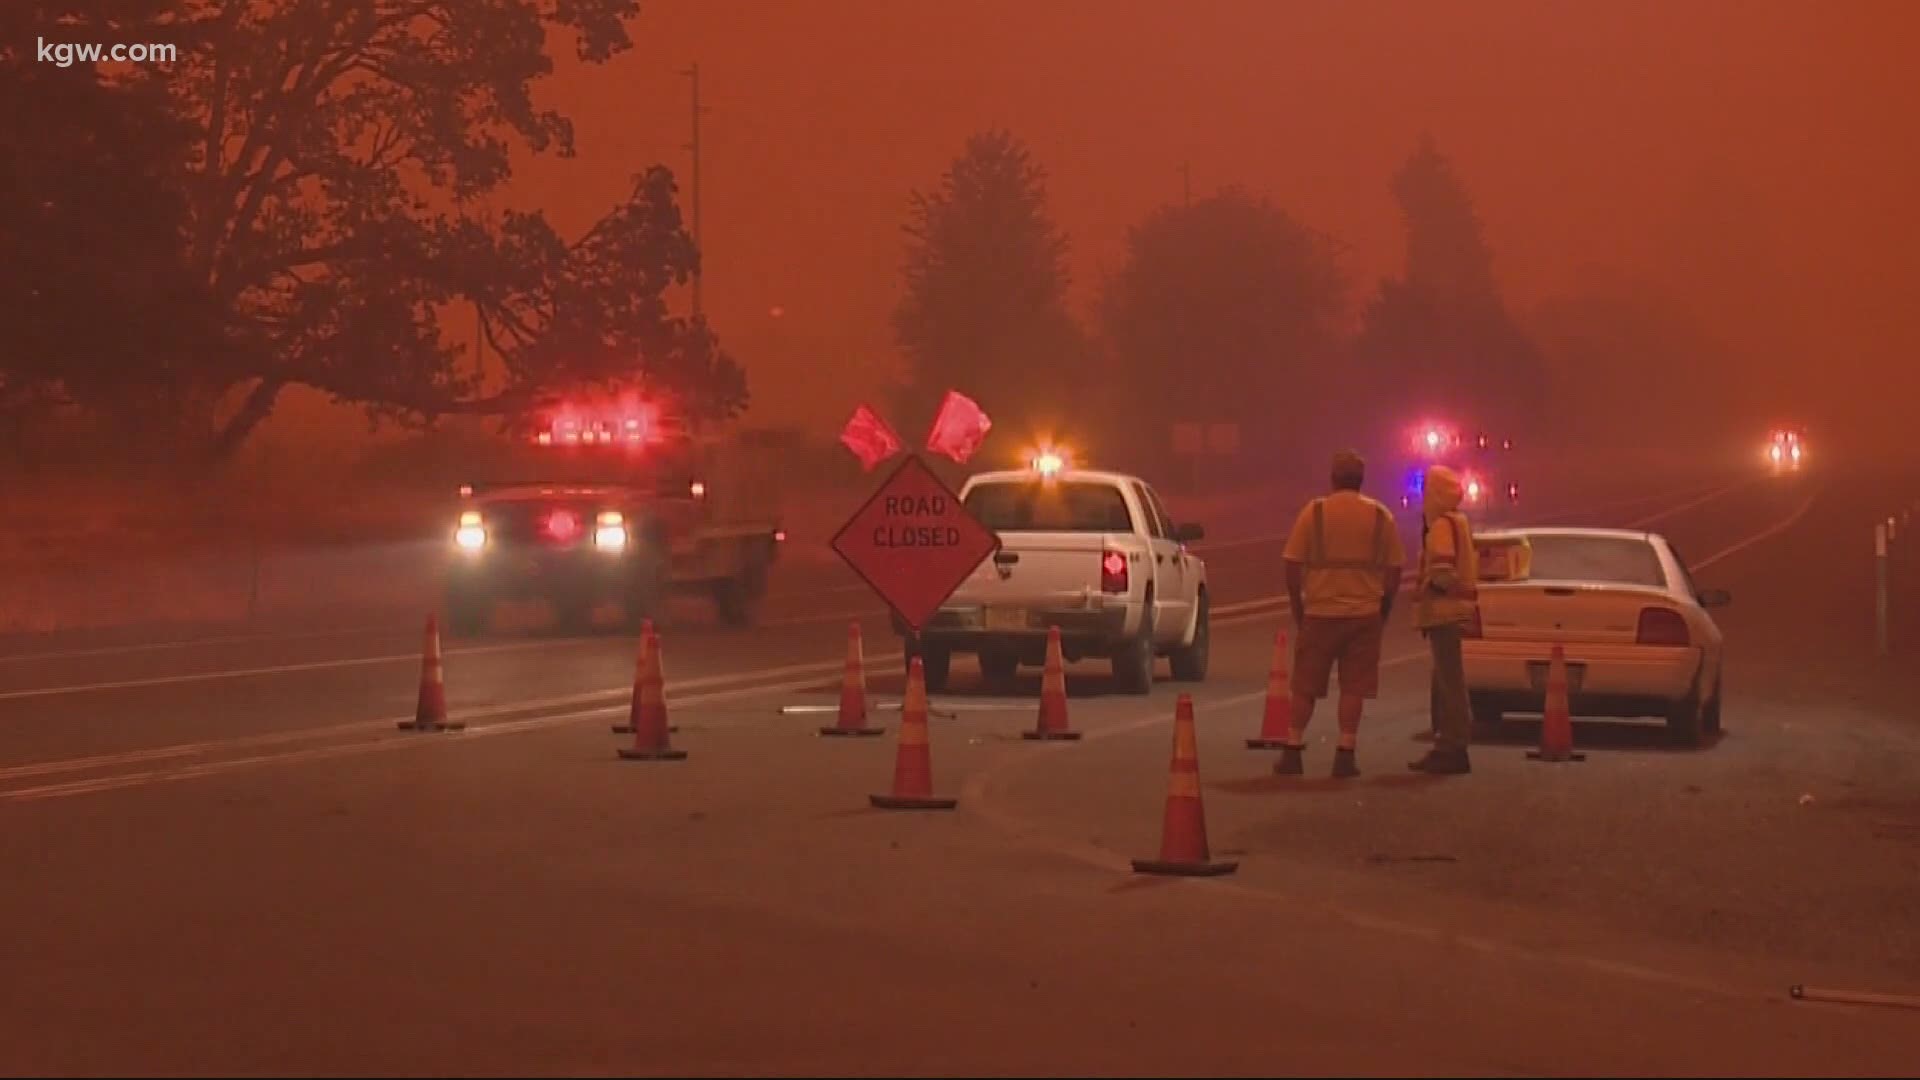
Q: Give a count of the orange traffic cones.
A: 9